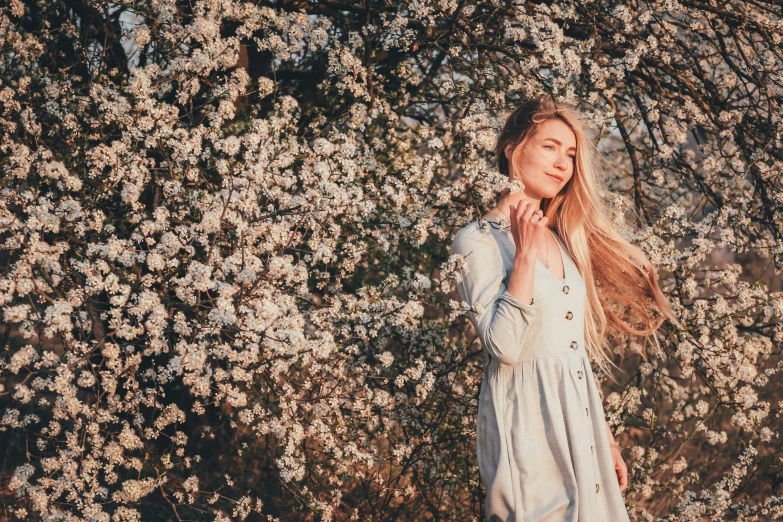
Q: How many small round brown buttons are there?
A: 7